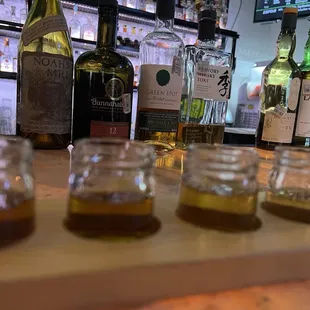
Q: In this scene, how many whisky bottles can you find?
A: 6